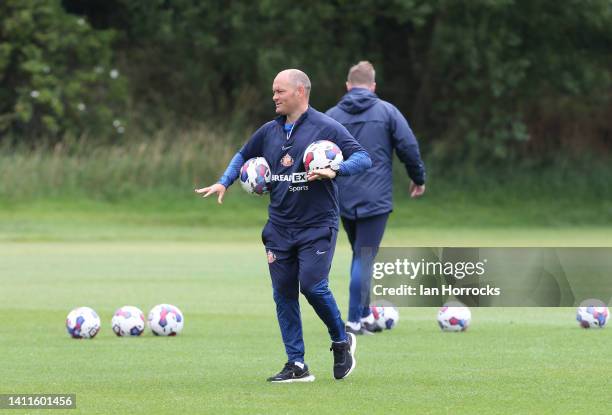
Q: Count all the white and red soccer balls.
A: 8